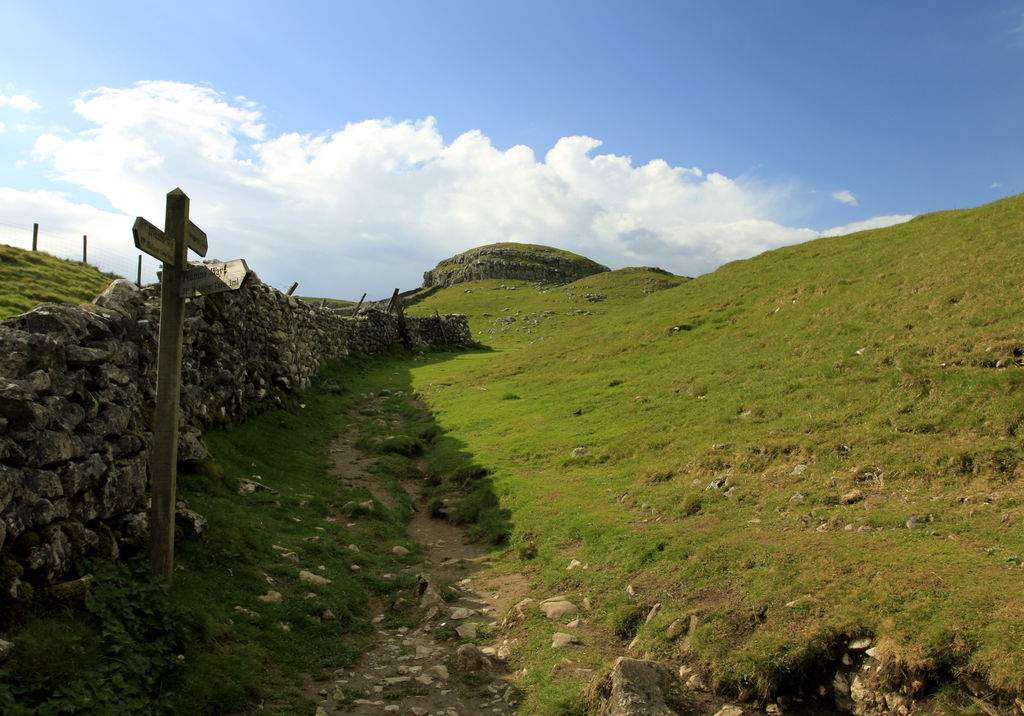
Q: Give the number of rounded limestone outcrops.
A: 1